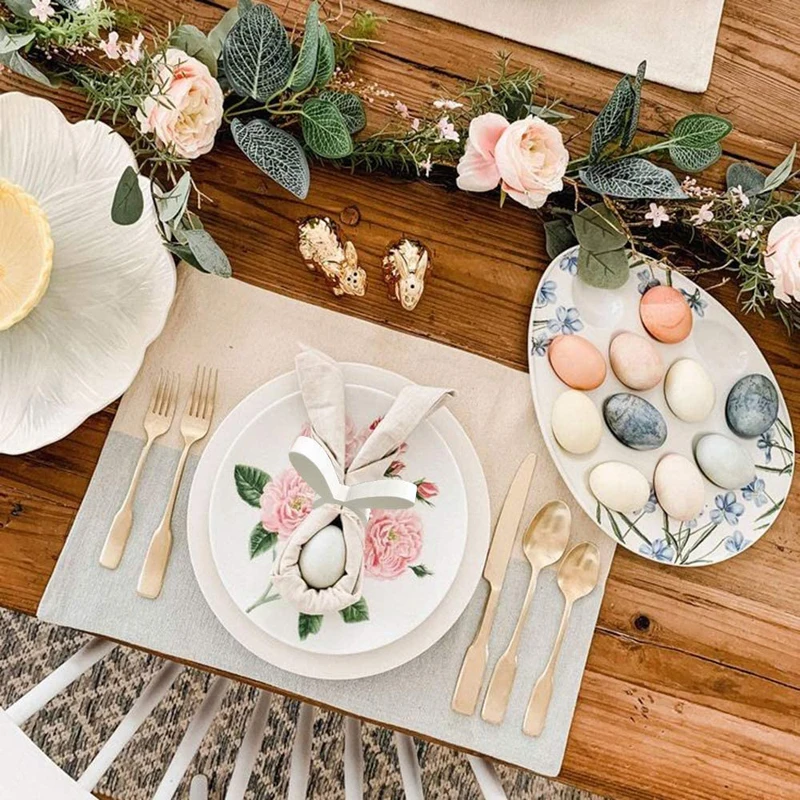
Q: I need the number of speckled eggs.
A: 2